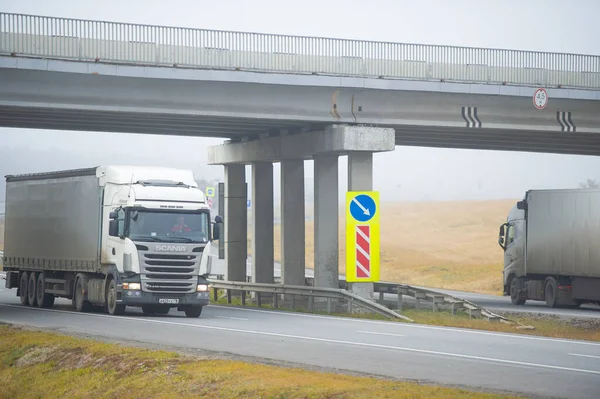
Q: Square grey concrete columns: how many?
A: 5